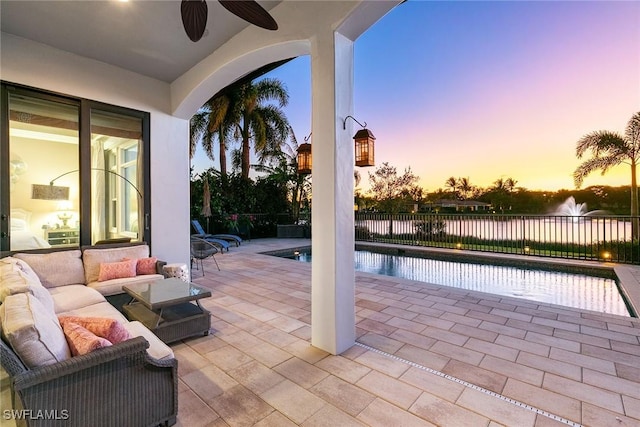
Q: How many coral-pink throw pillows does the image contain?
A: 4